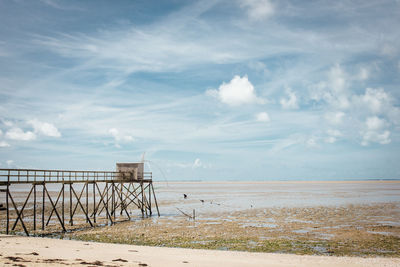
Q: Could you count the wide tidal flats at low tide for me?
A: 1